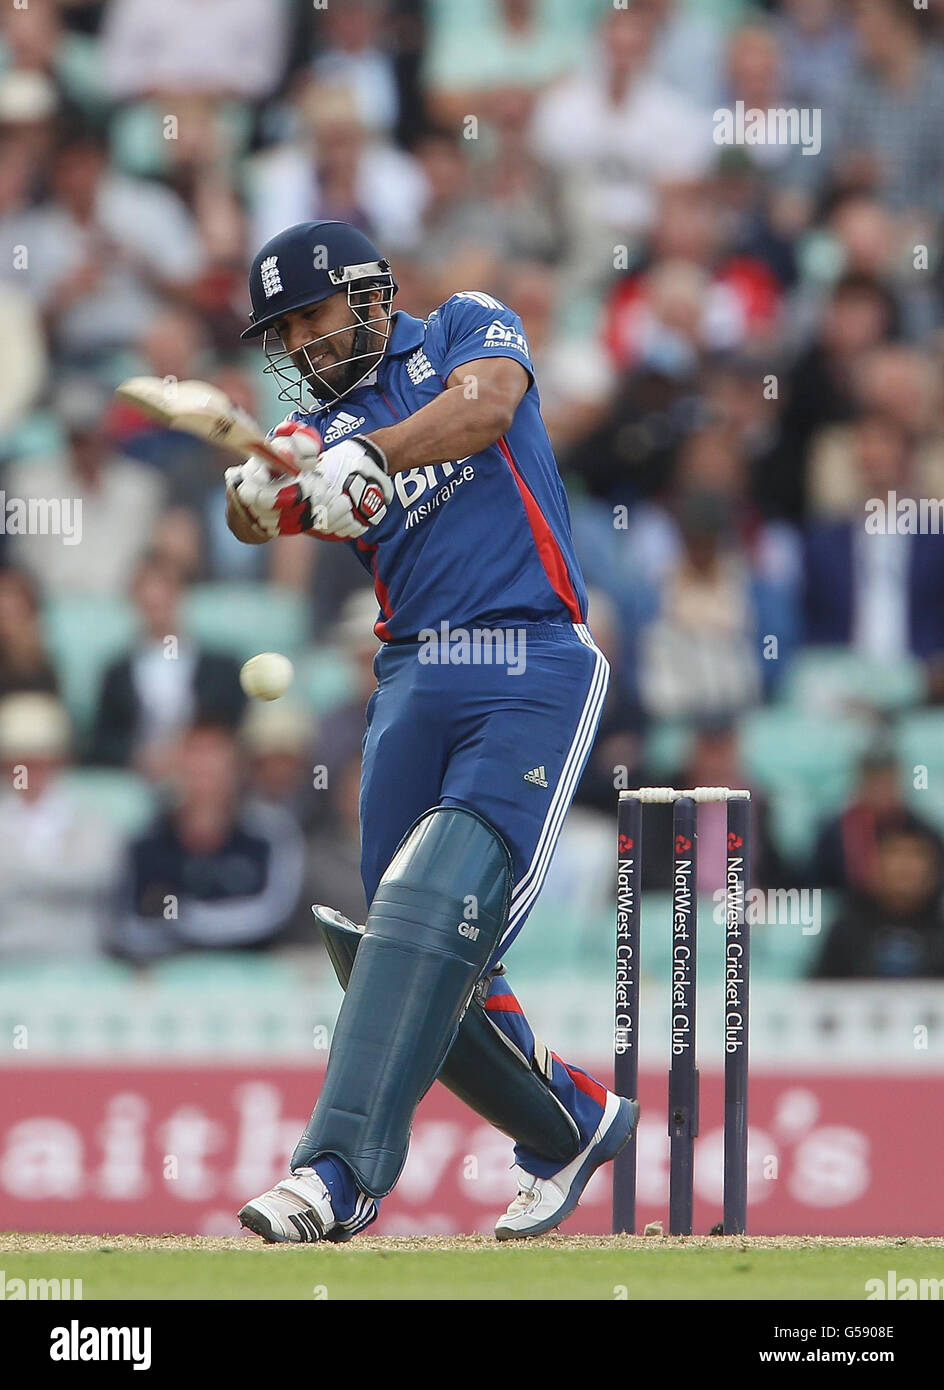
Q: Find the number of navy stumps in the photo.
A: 3